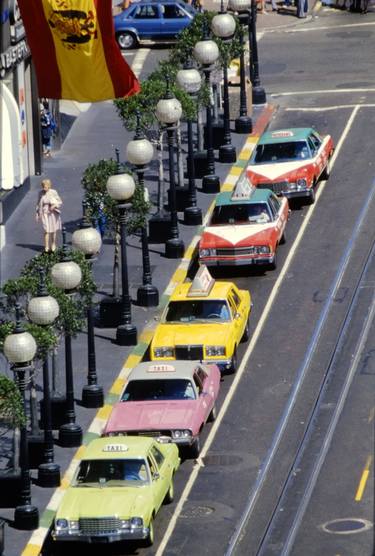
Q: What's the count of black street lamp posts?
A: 12